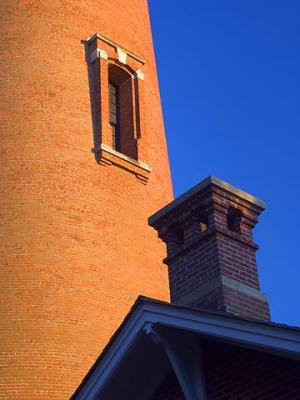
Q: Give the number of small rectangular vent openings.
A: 3